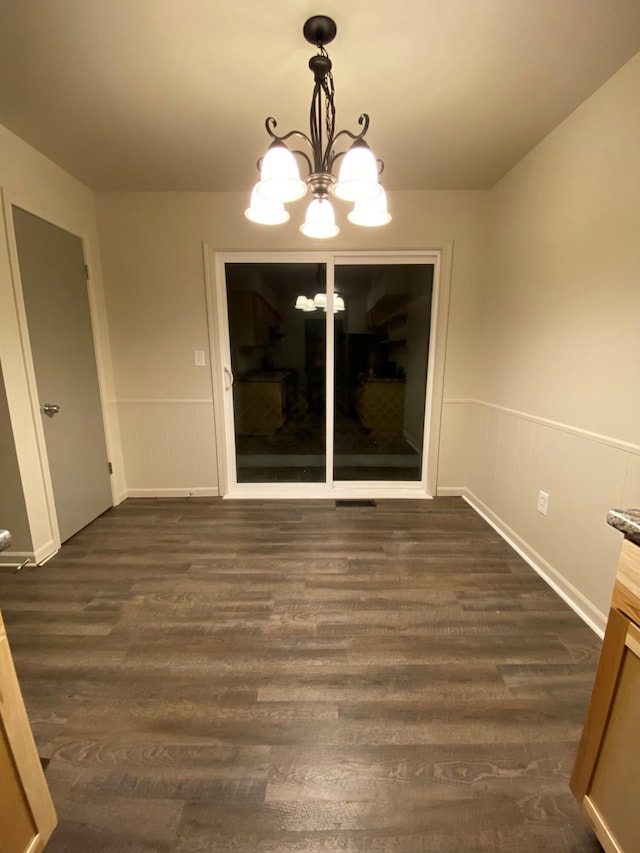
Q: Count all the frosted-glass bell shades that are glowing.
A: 5